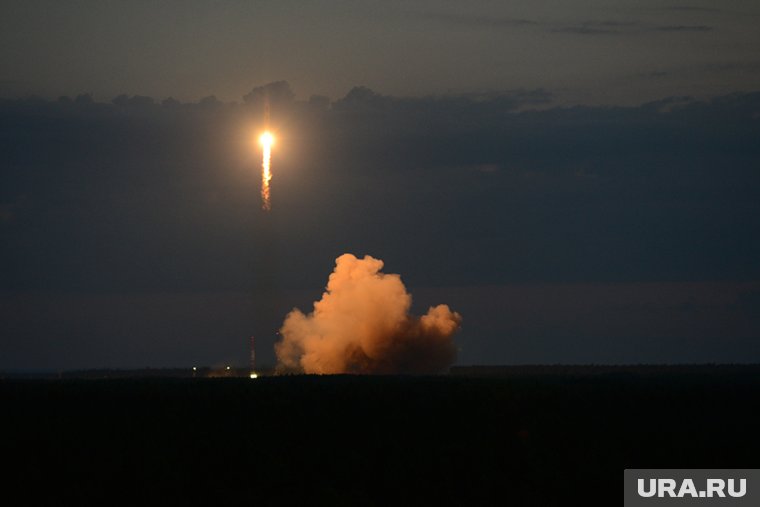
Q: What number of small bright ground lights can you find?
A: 3